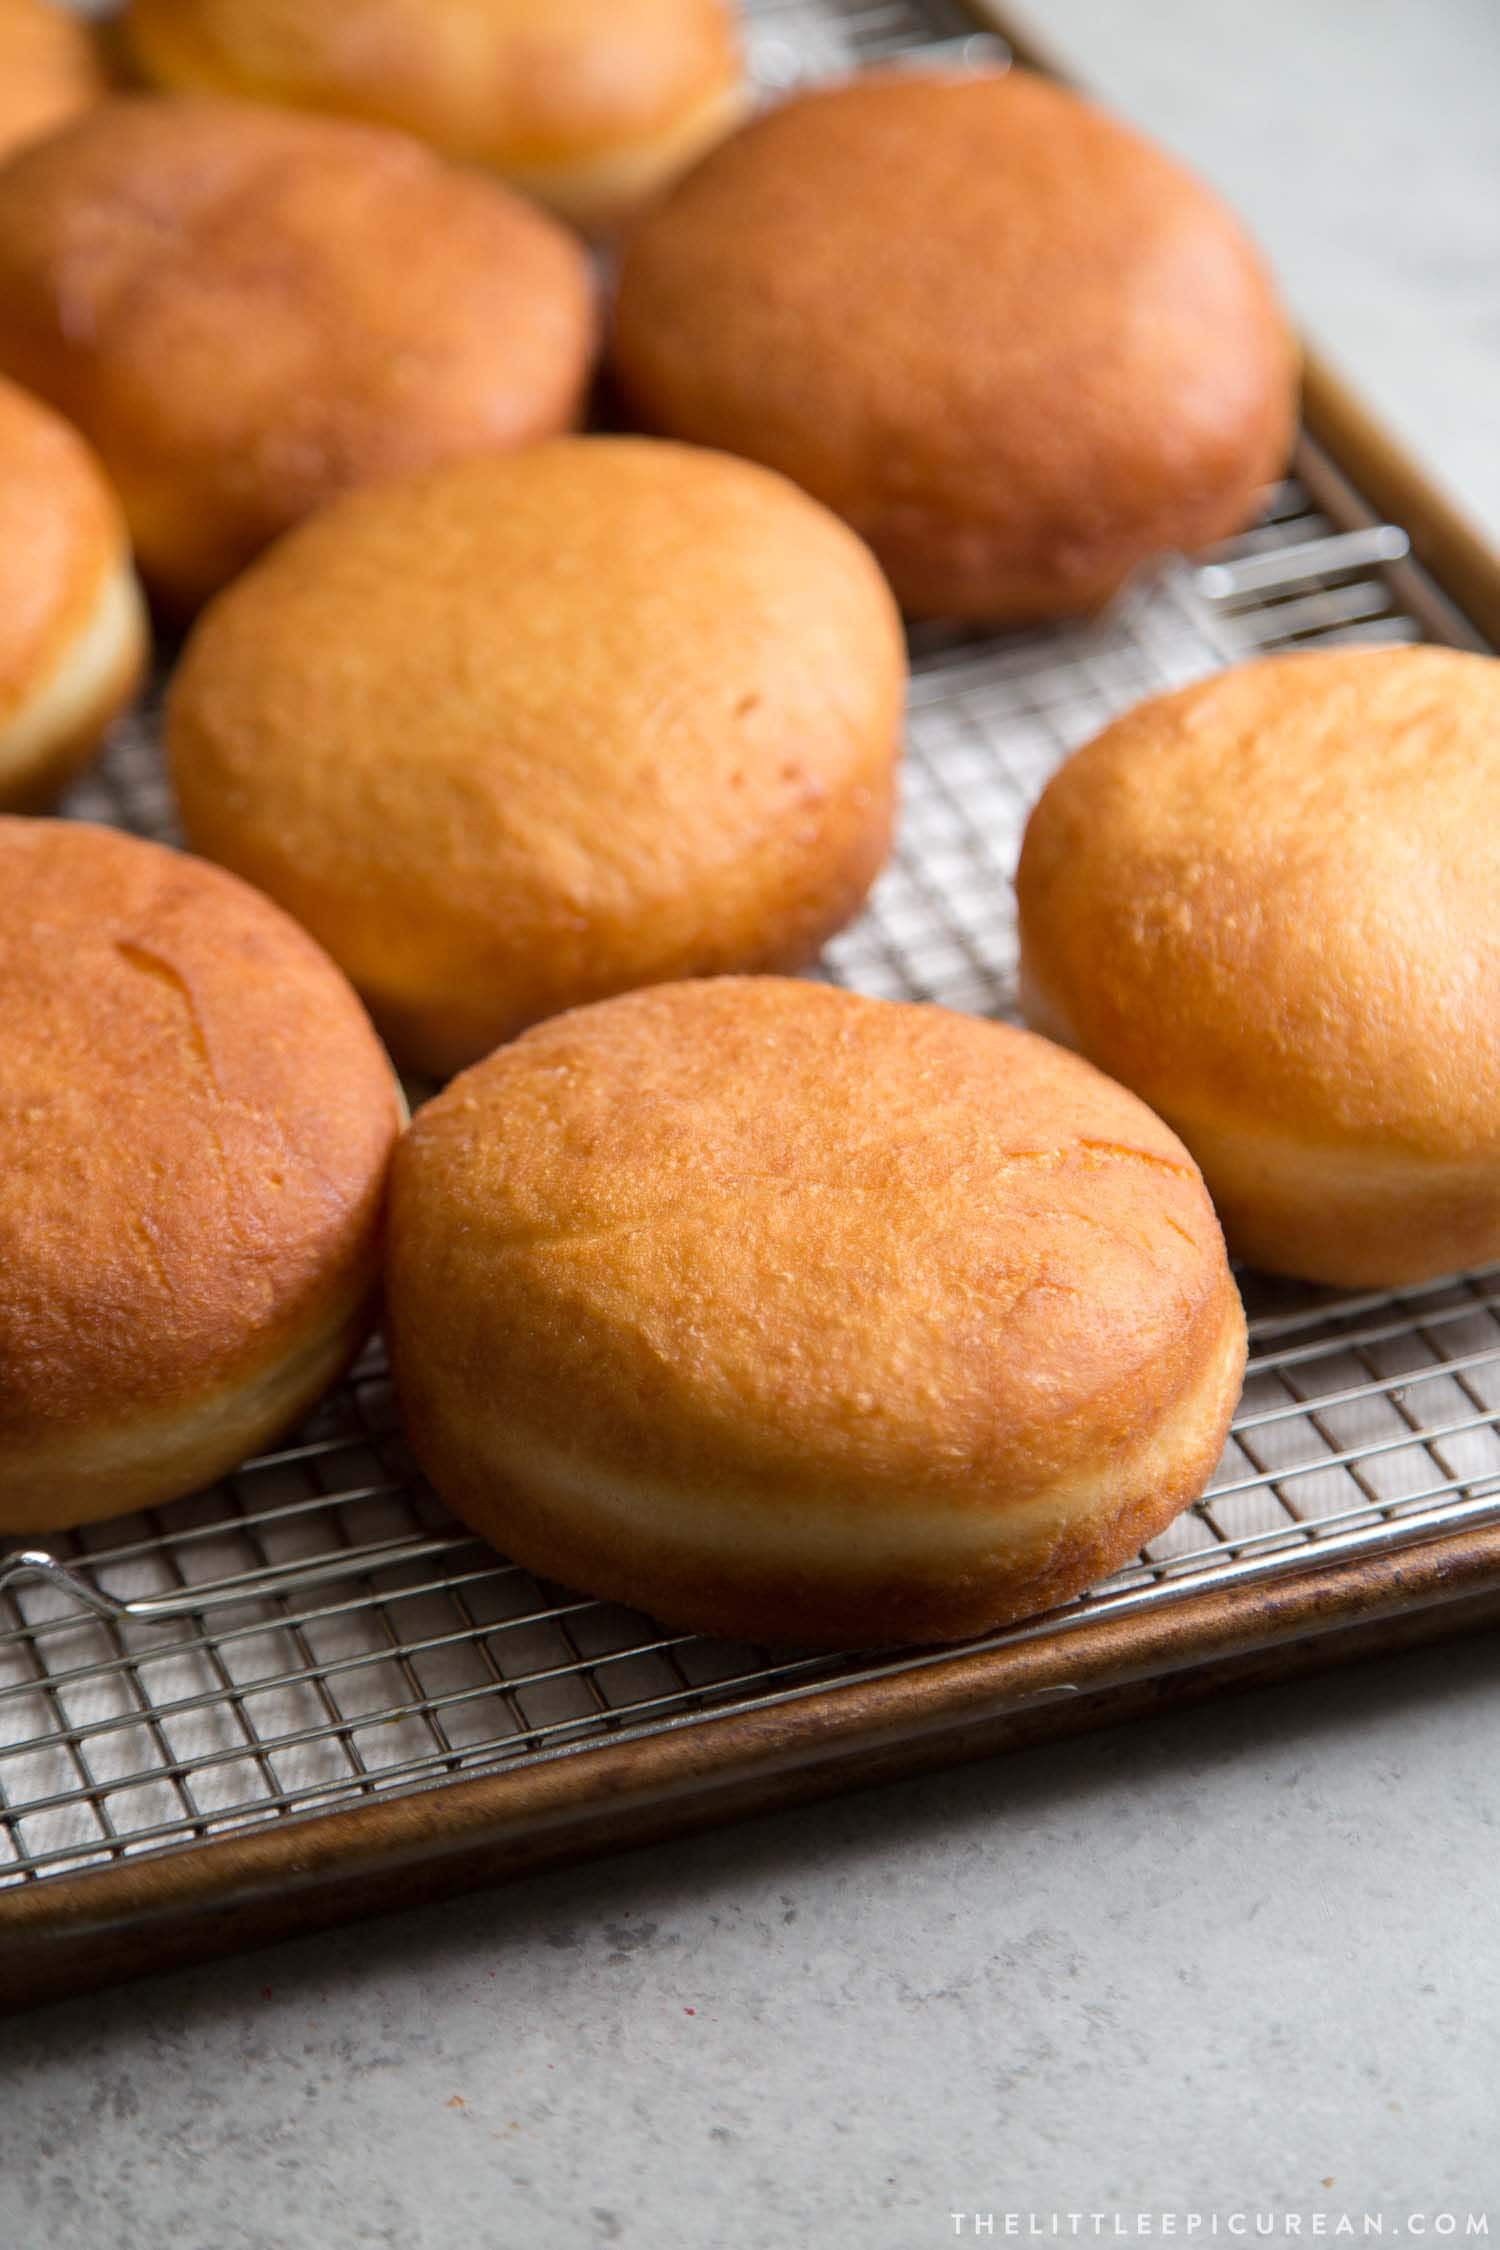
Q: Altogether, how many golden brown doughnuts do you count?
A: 9